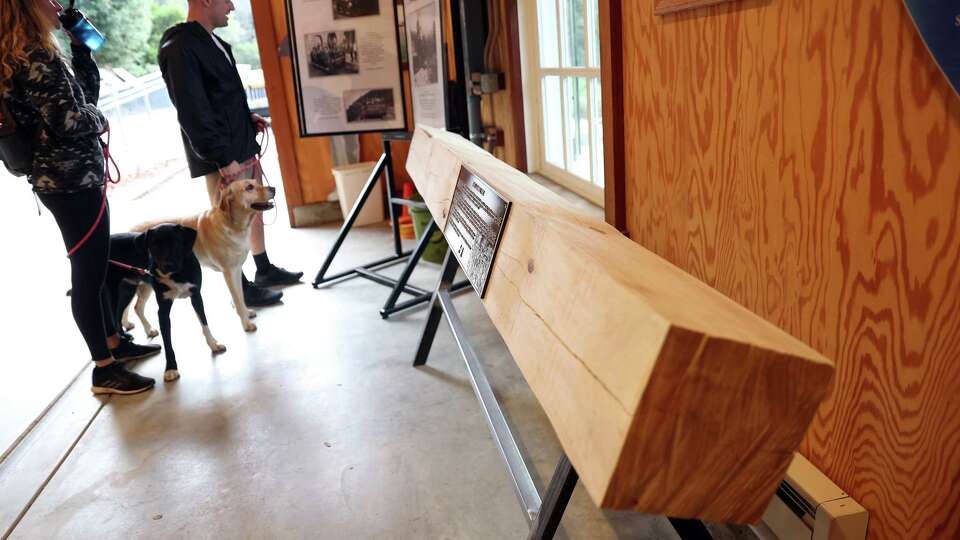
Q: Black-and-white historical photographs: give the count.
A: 4